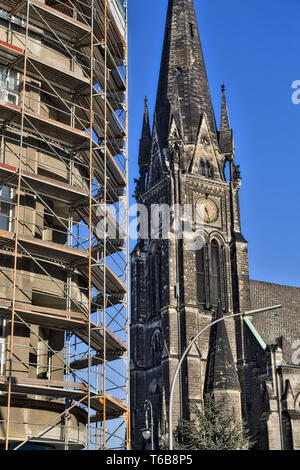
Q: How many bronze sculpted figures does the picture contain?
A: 0